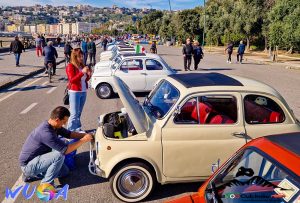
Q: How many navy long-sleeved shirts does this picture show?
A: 1